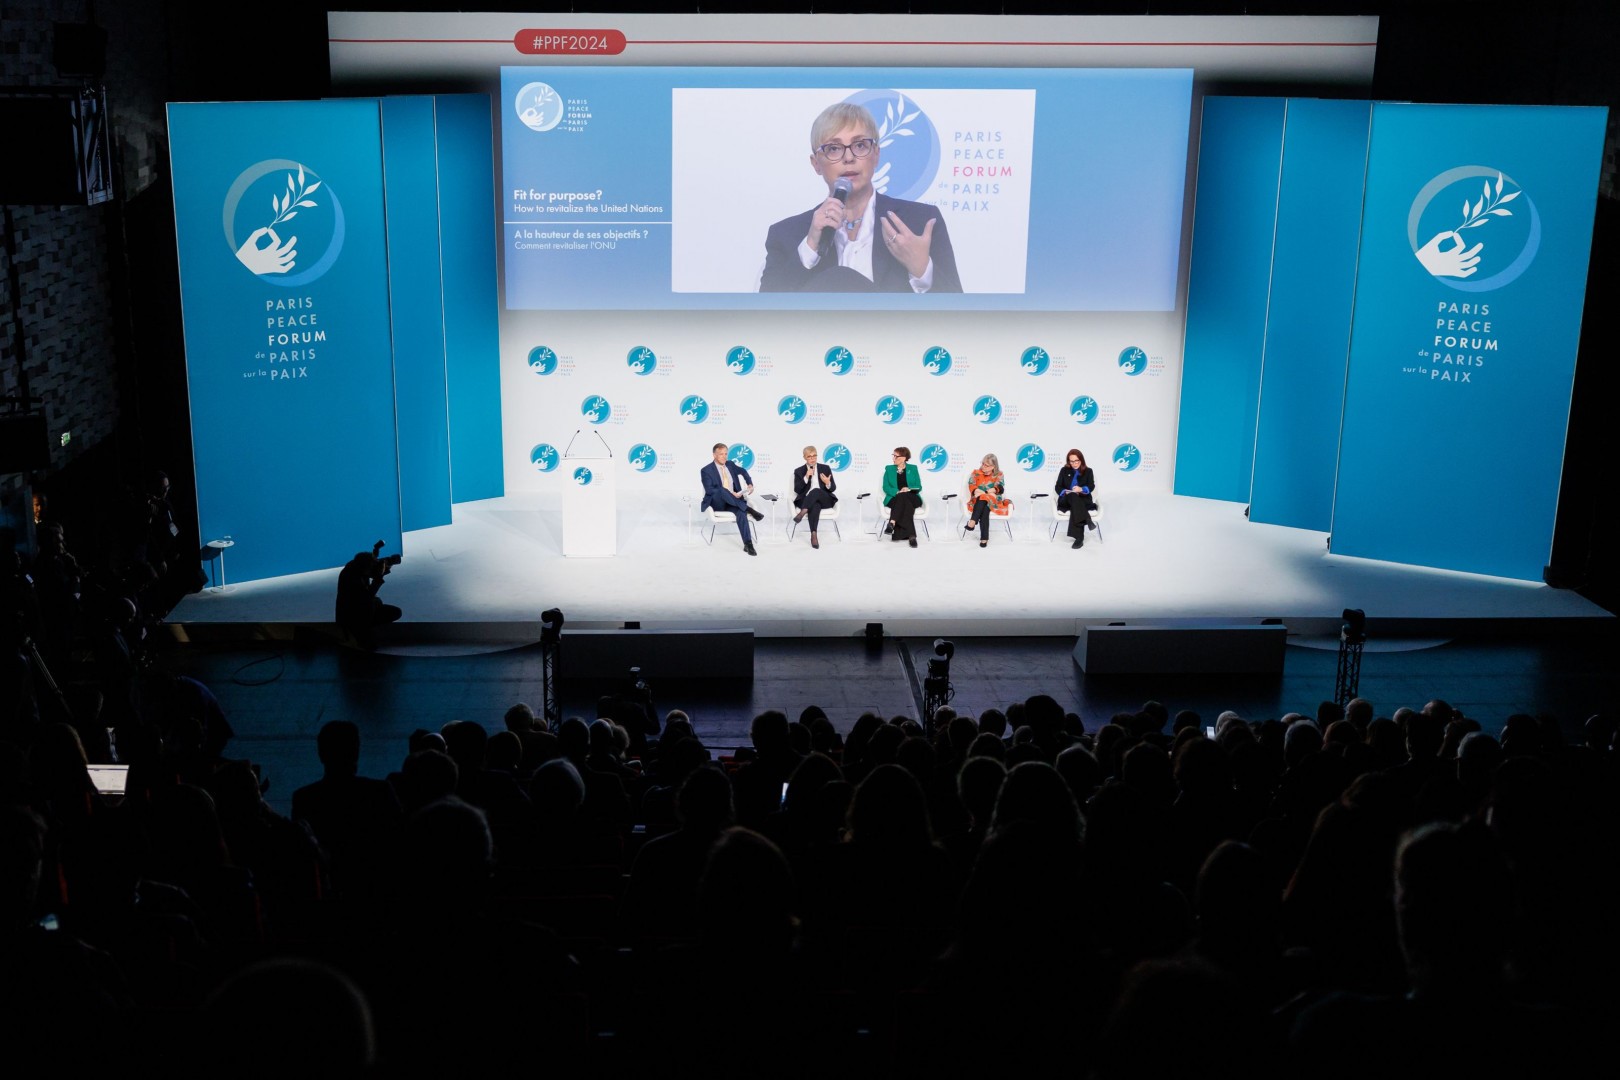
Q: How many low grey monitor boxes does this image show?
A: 2